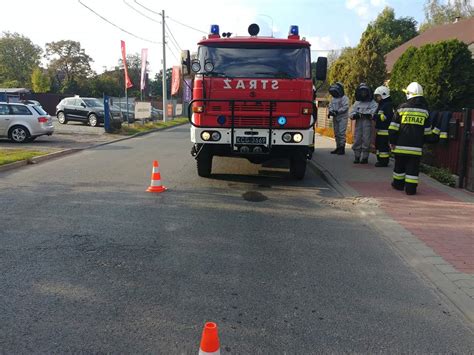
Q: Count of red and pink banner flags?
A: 3